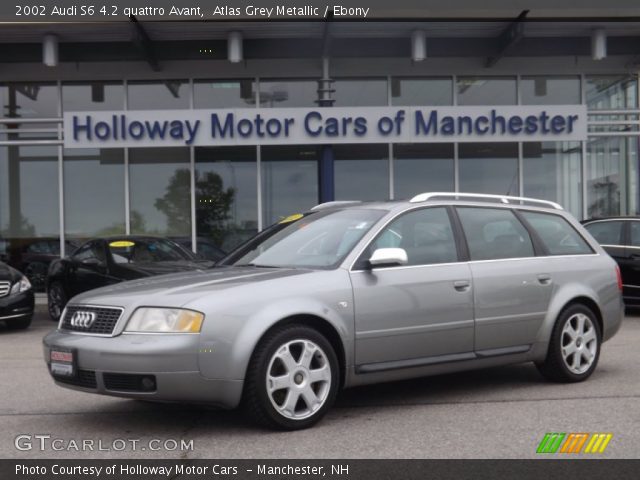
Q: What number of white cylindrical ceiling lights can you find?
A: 4